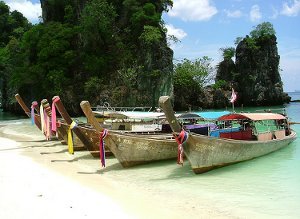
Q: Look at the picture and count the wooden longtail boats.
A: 6